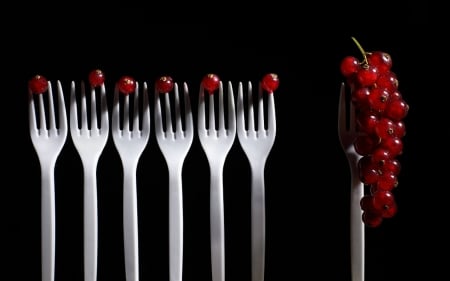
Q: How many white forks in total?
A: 7